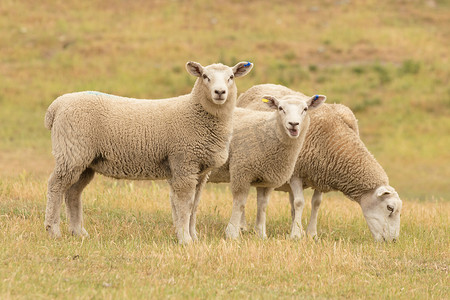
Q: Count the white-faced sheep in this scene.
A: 3